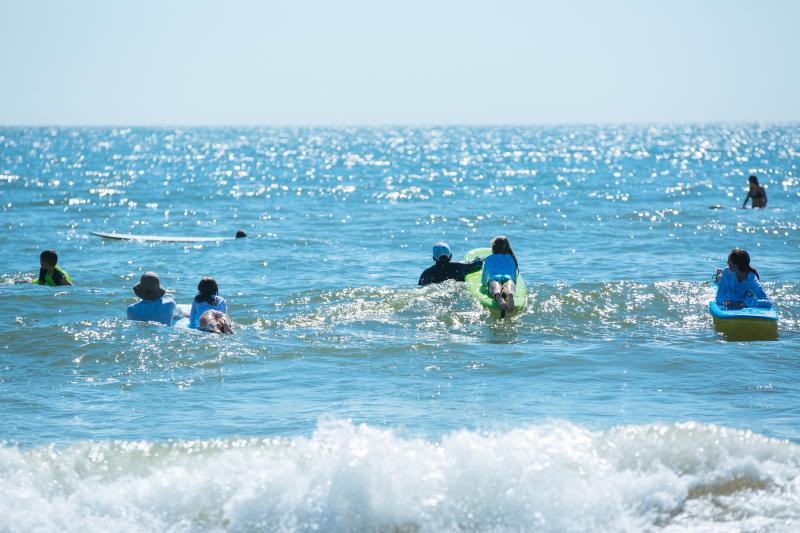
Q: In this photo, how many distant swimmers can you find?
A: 2